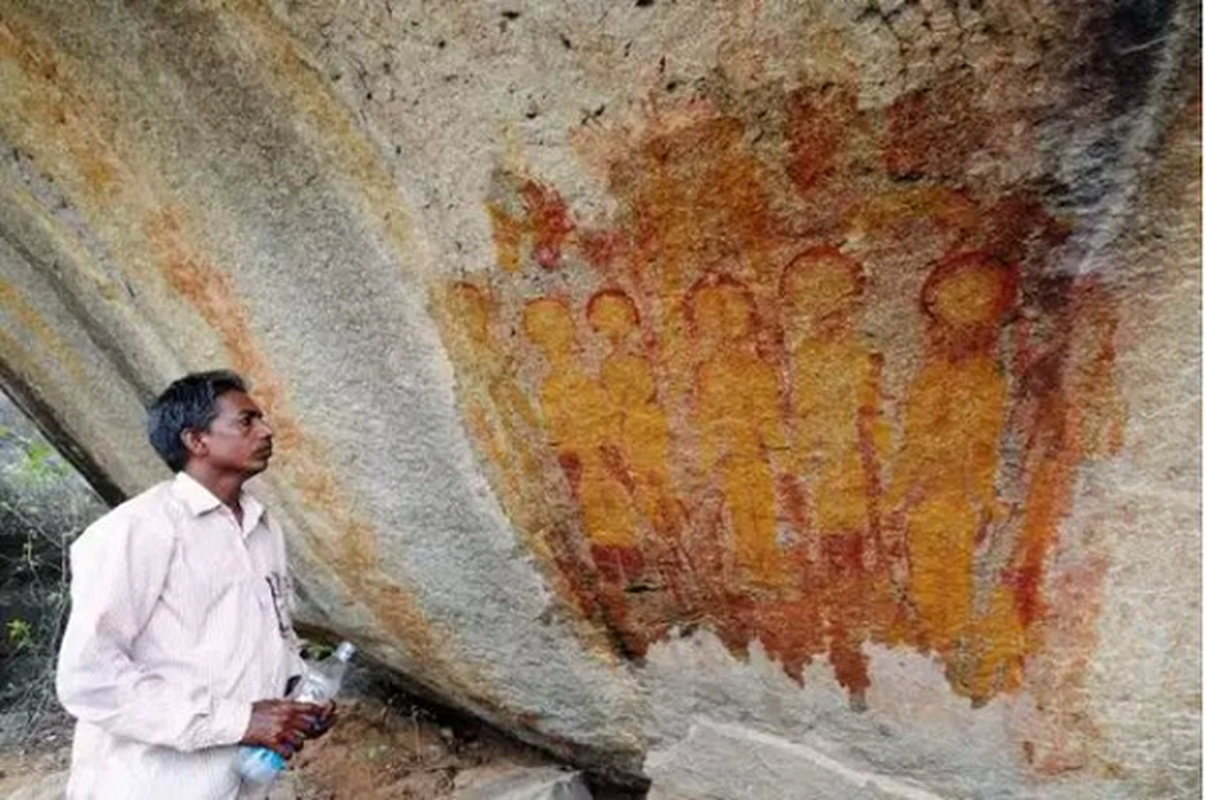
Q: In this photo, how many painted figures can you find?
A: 6